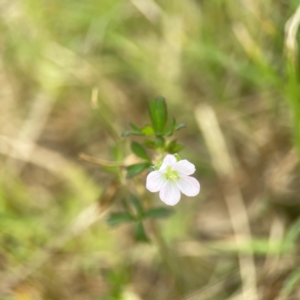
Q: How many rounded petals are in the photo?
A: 5